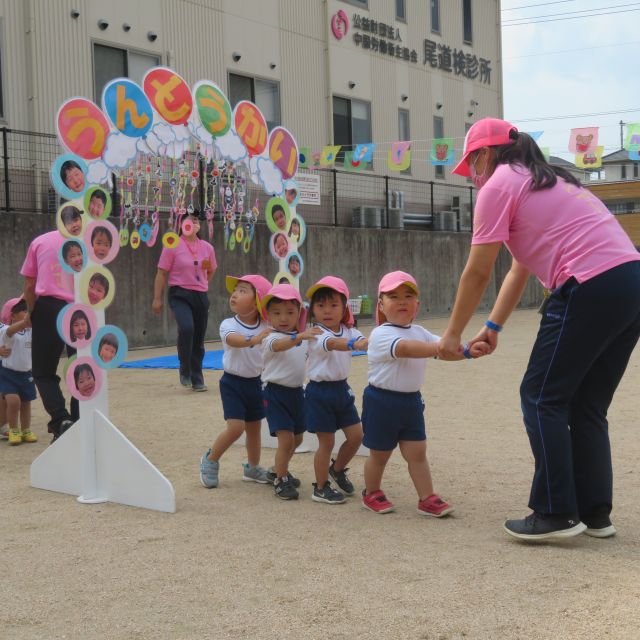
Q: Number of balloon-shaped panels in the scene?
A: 6